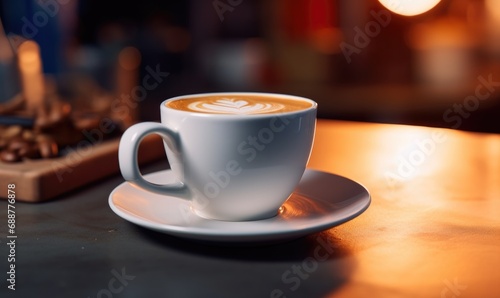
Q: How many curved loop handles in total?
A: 1